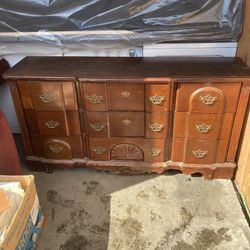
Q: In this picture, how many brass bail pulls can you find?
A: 12